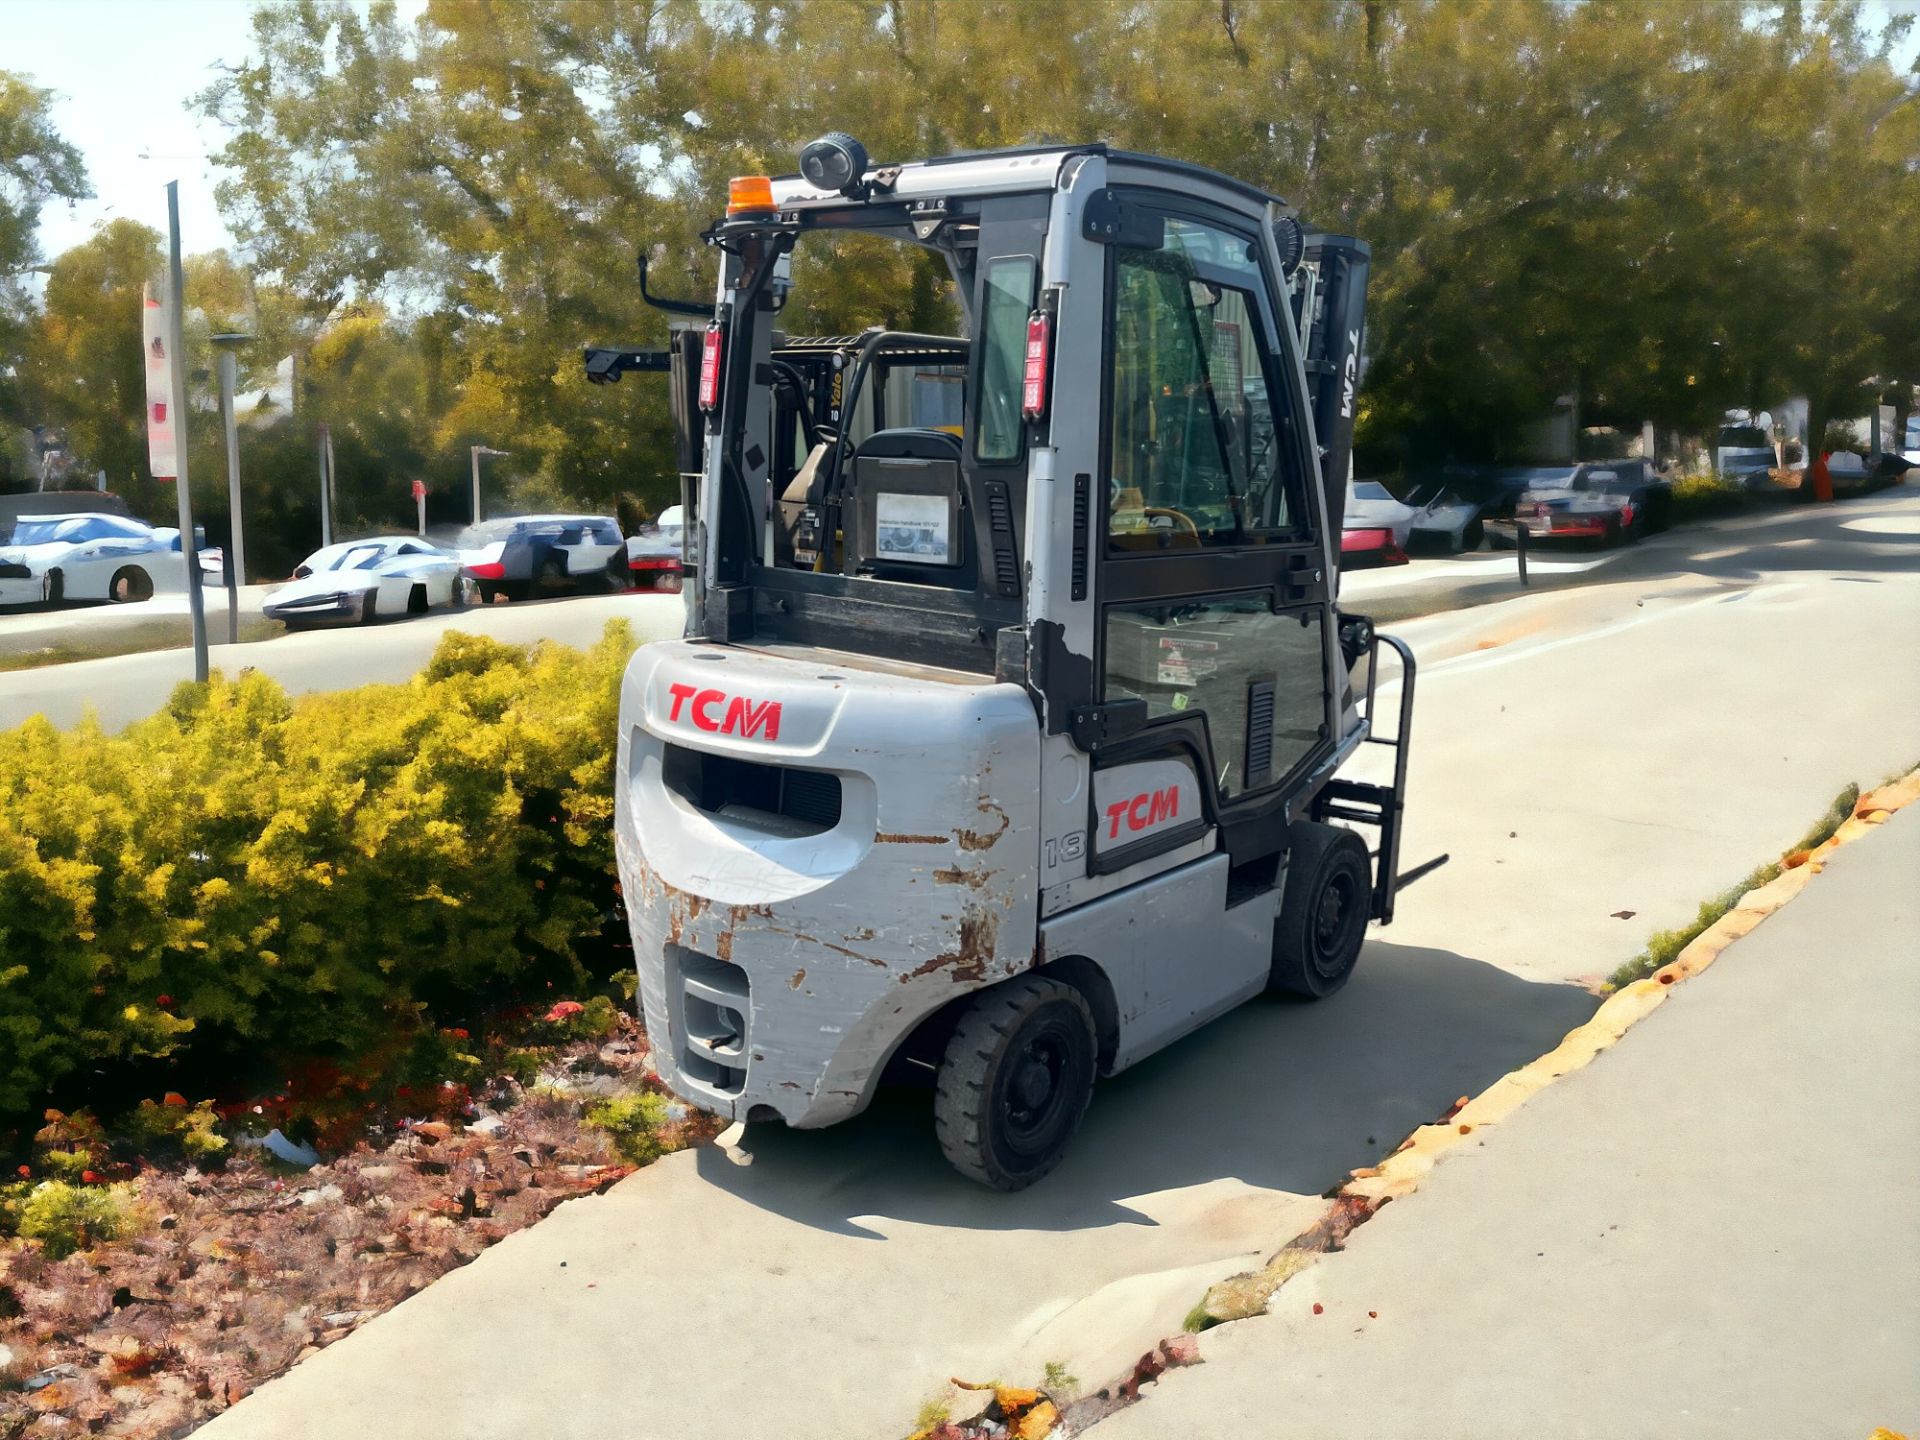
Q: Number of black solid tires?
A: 2